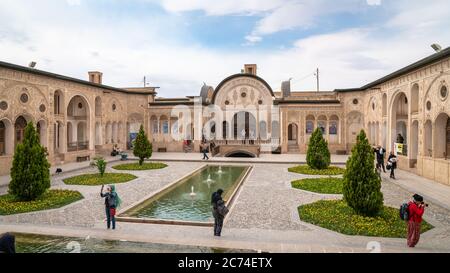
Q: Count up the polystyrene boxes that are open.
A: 0